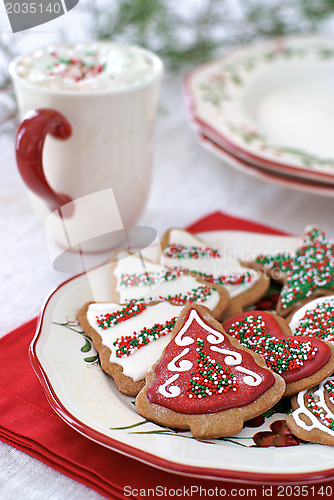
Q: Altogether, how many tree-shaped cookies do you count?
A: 4